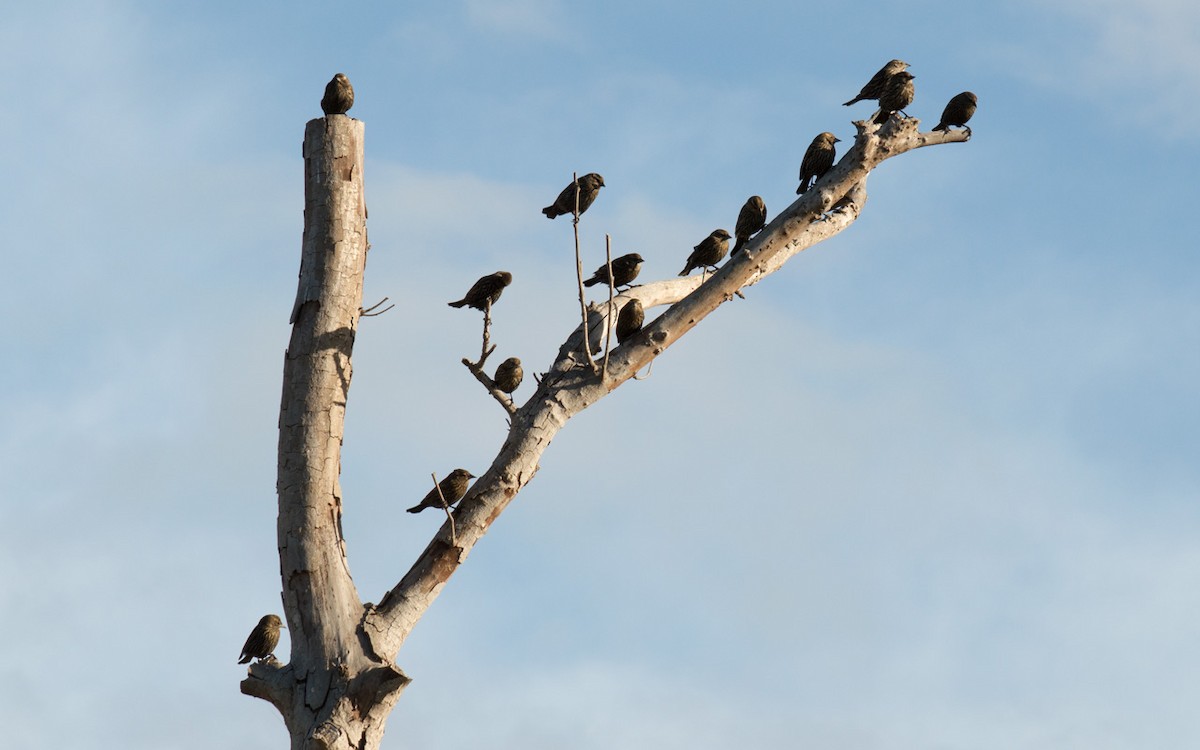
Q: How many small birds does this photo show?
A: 14